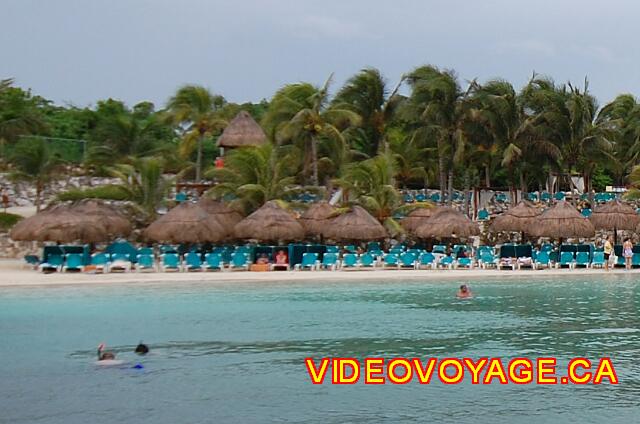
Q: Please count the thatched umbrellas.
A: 12